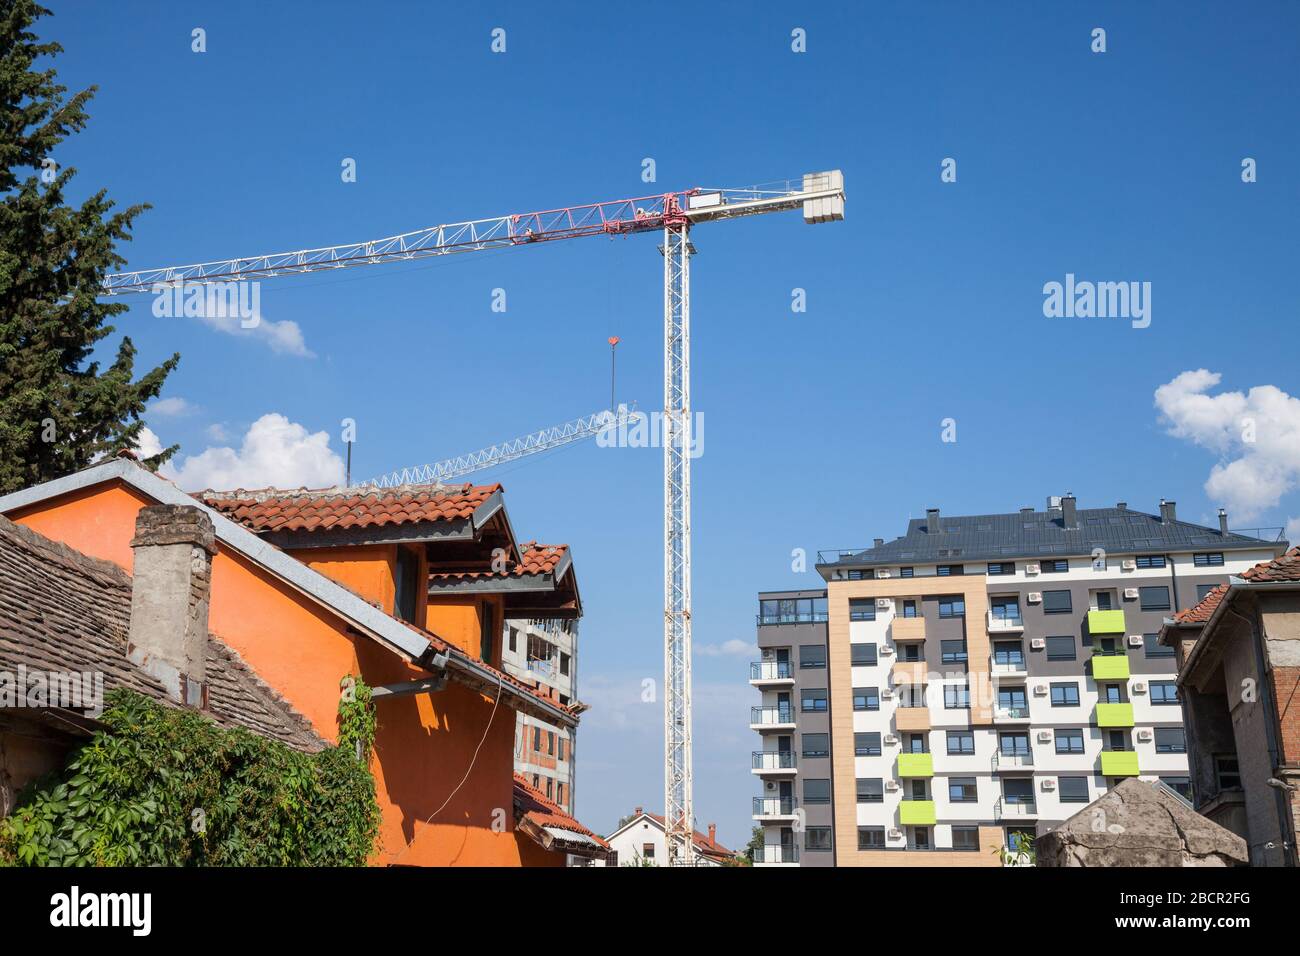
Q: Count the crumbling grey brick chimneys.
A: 1